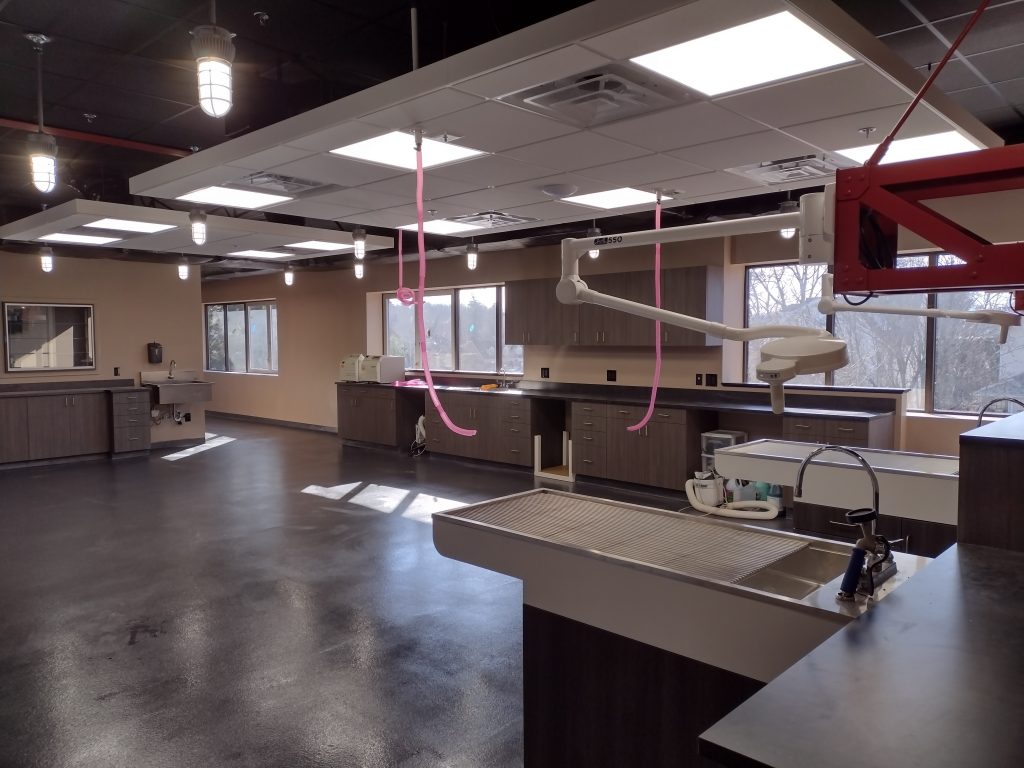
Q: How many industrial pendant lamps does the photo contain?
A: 11